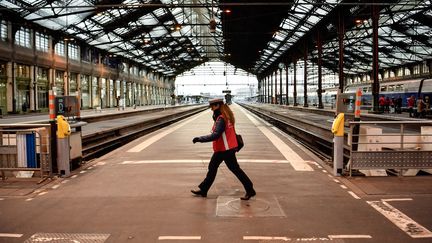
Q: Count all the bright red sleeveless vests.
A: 1